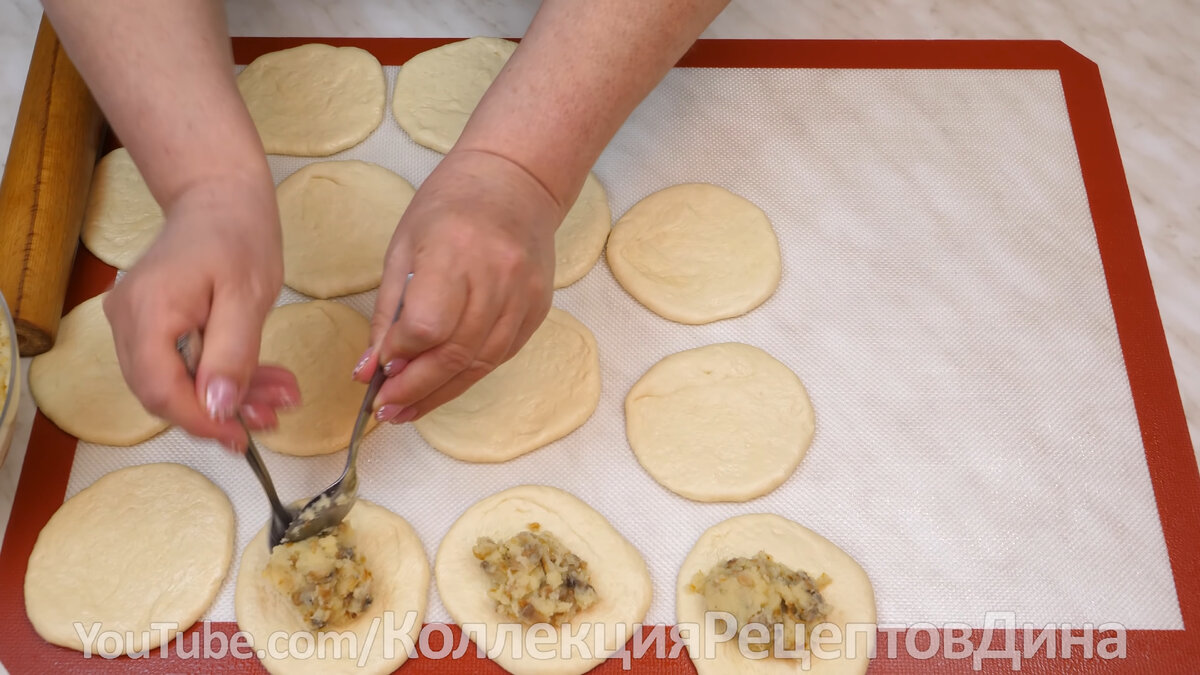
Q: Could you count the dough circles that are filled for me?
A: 3